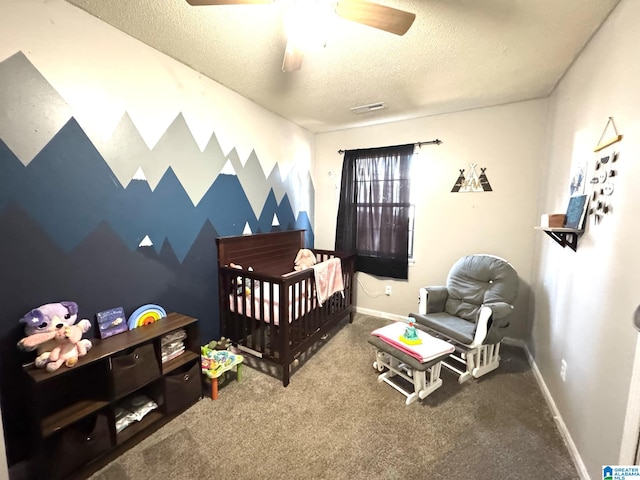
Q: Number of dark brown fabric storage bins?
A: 3